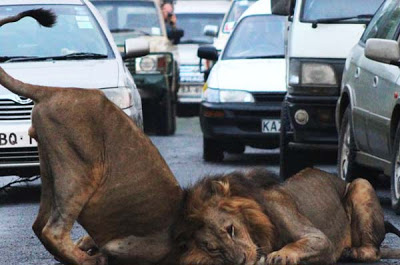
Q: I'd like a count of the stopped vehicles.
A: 7